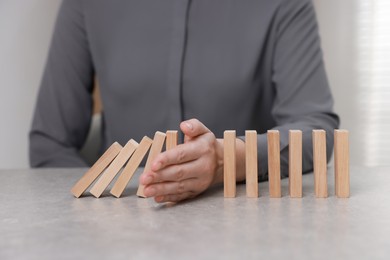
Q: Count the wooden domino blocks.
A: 11